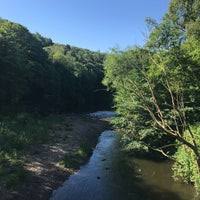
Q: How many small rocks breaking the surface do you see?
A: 3